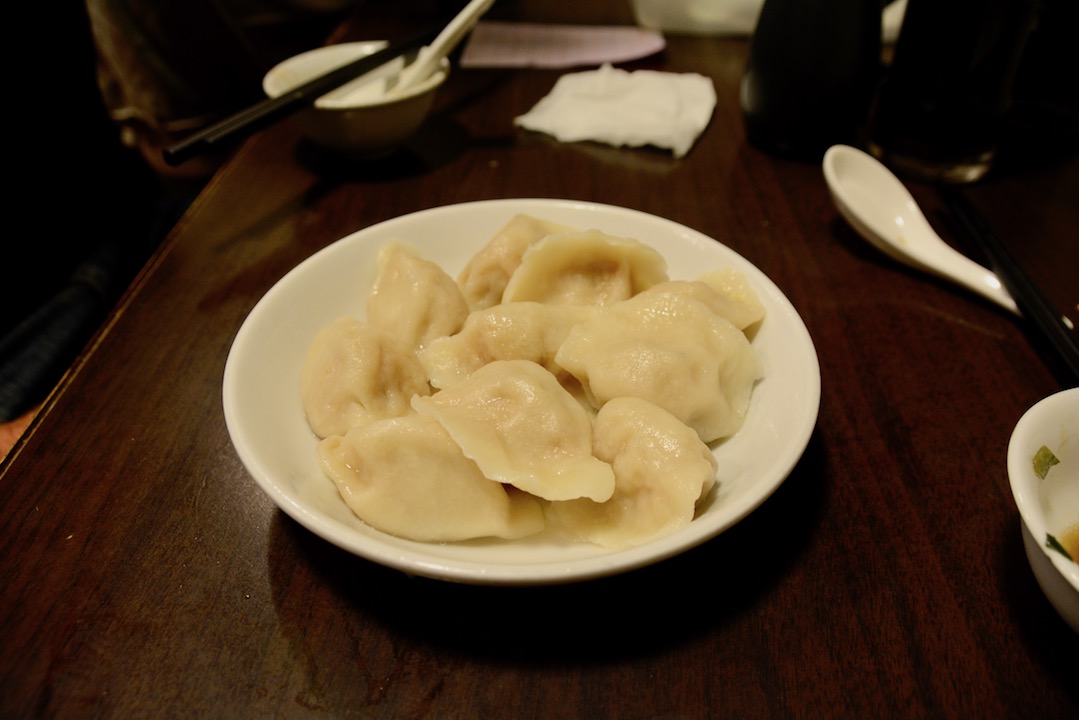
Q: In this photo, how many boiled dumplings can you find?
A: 10